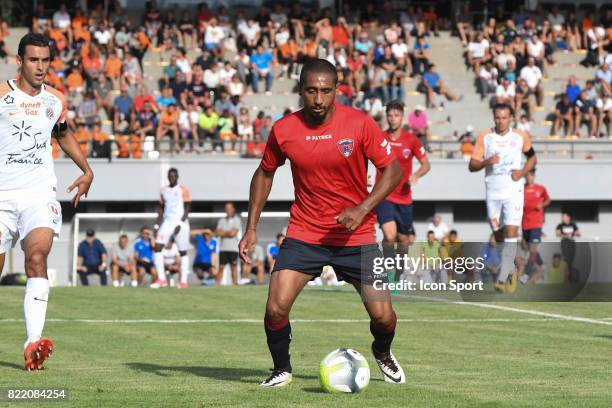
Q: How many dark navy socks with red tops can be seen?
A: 2